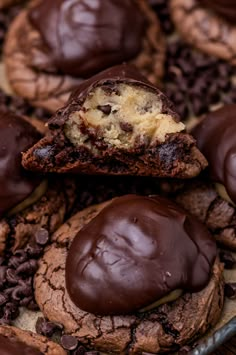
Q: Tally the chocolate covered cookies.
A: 7